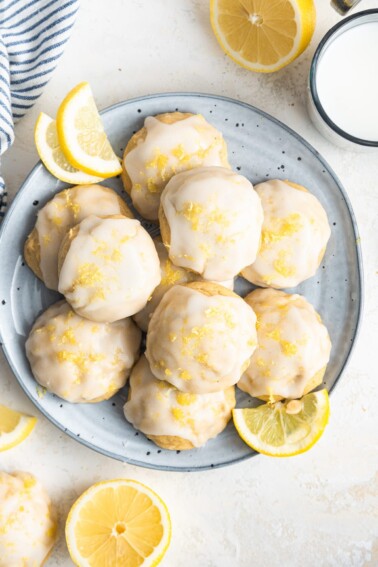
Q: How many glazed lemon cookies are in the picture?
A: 11